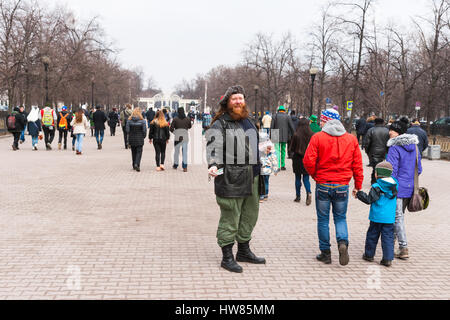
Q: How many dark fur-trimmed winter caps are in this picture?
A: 1